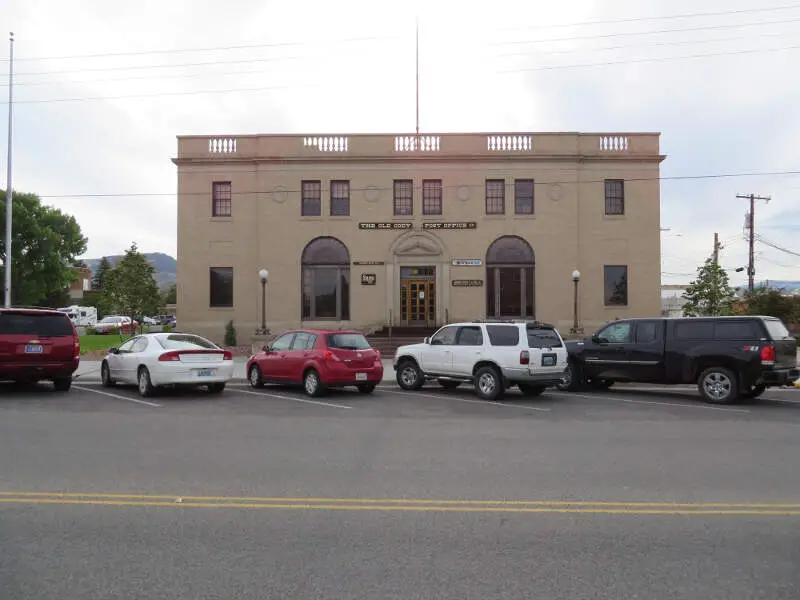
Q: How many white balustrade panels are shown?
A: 5